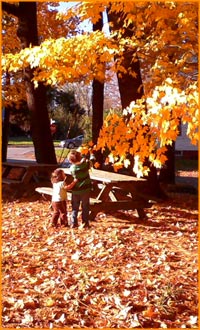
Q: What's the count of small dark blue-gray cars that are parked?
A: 1